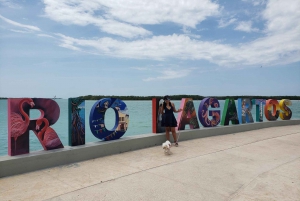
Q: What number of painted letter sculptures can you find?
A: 11